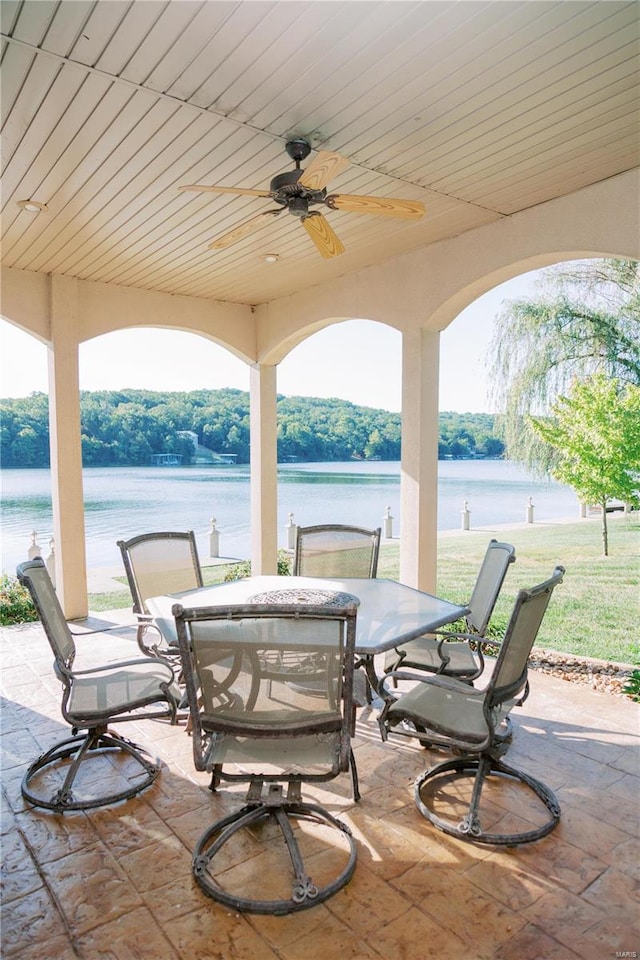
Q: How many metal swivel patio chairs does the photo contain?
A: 6